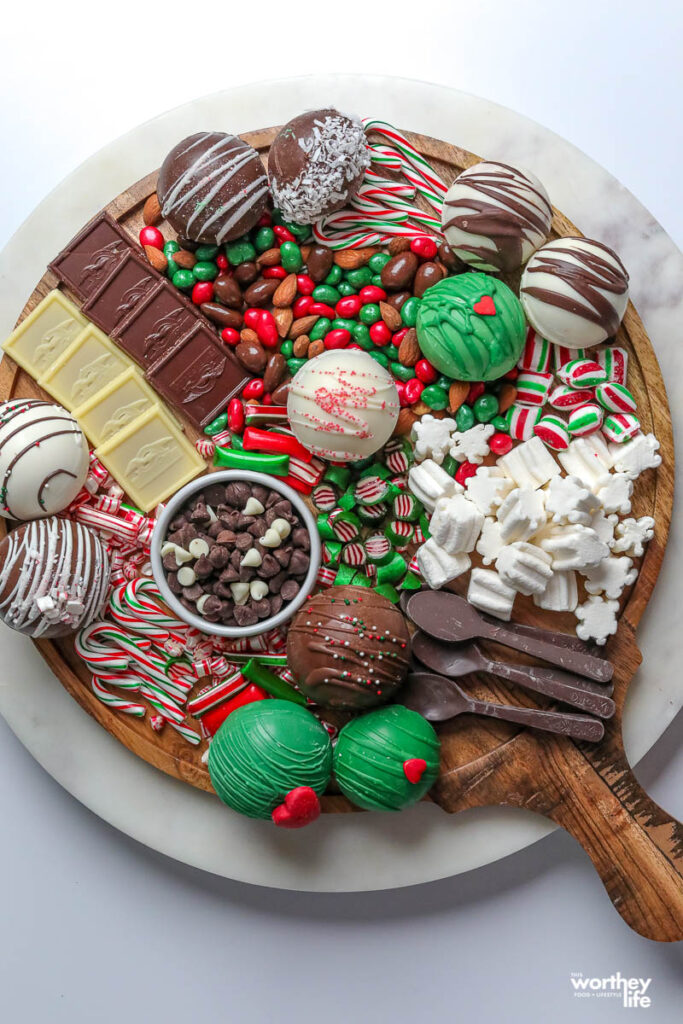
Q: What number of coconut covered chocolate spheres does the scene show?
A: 1